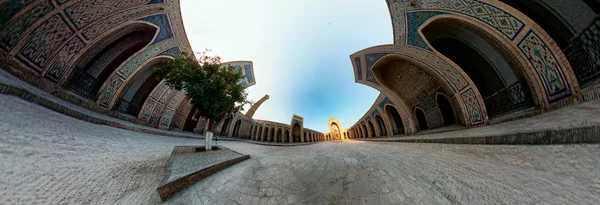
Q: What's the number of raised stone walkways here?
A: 2